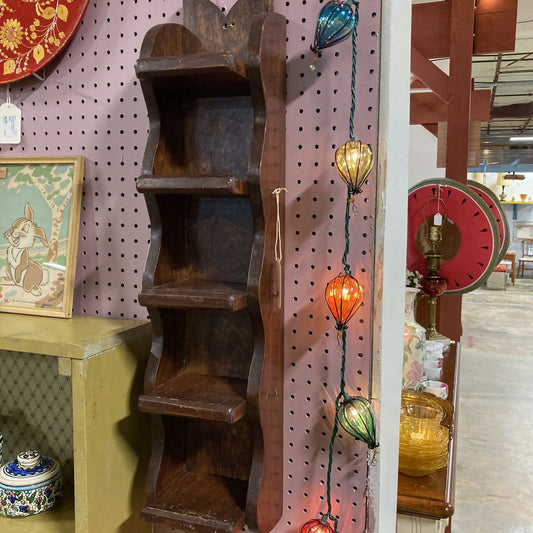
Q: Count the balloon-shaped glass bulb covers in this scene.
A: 5